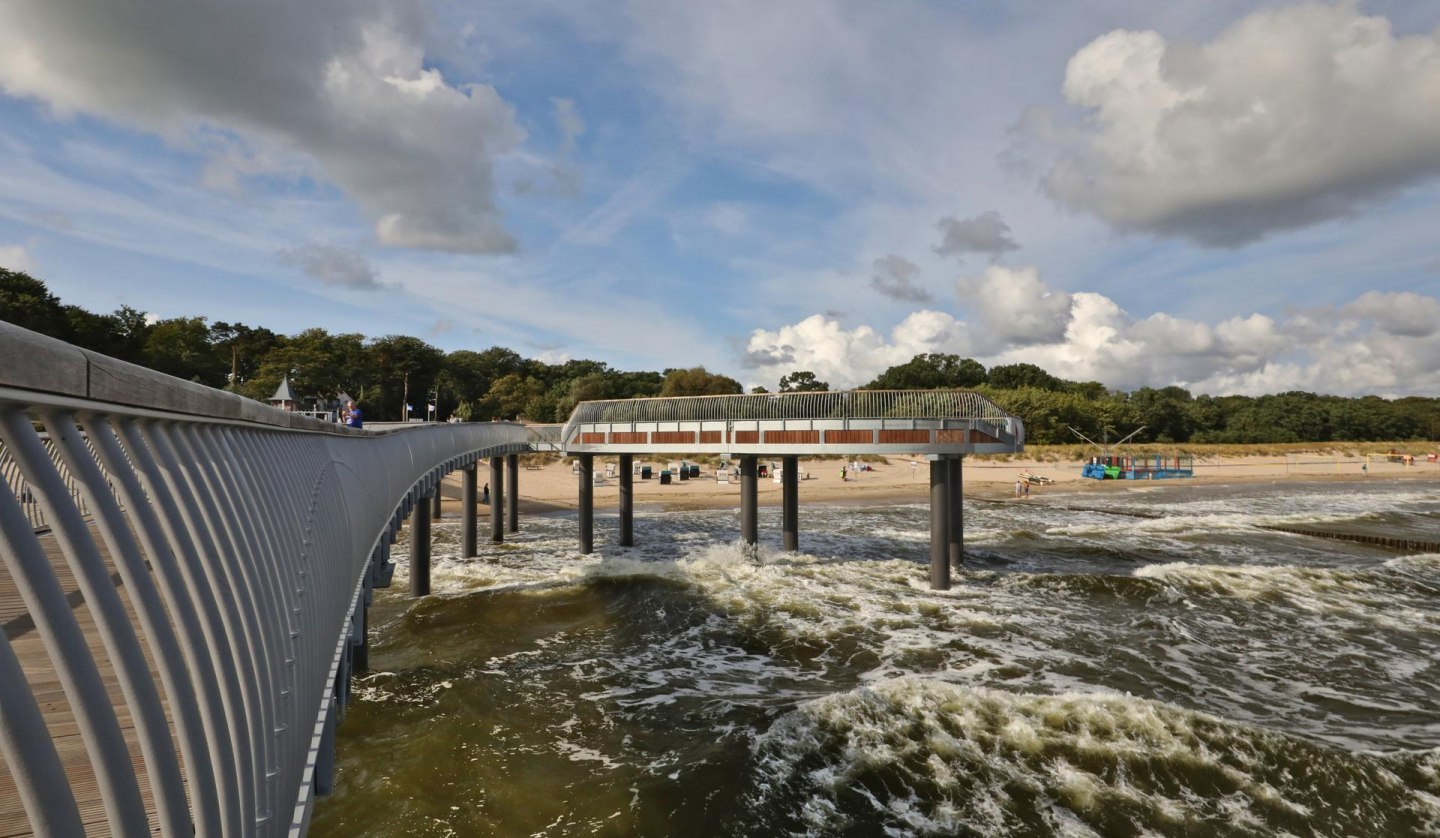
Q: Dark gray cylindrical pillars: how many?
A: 12